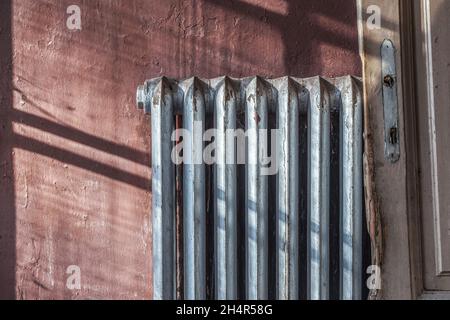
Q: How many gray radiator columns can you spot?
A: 7